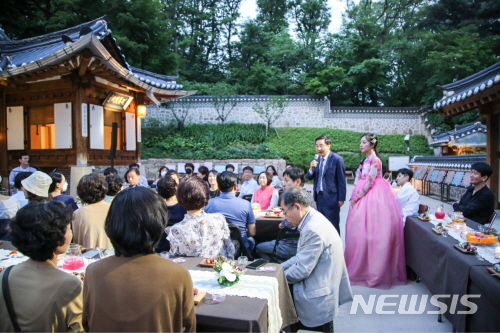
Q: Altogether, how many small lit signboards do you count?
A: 1